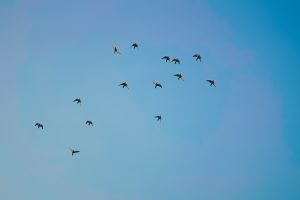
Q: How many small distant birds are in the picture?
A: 14